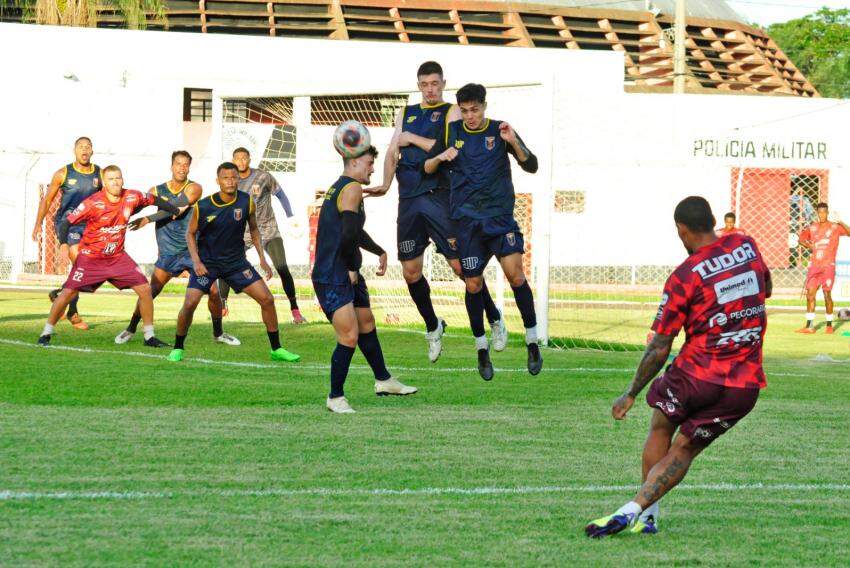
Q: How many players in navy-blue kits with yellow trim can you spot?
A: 6